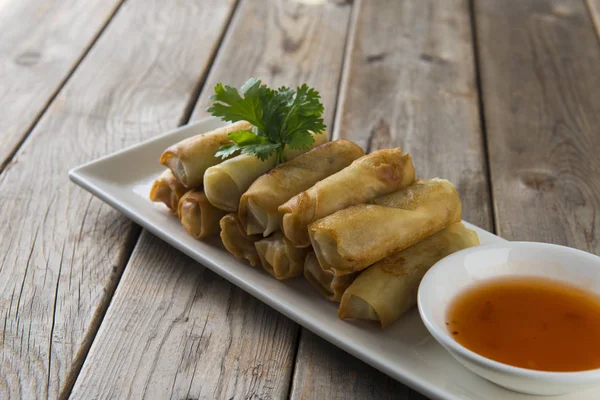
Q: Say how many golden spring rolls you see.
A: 11